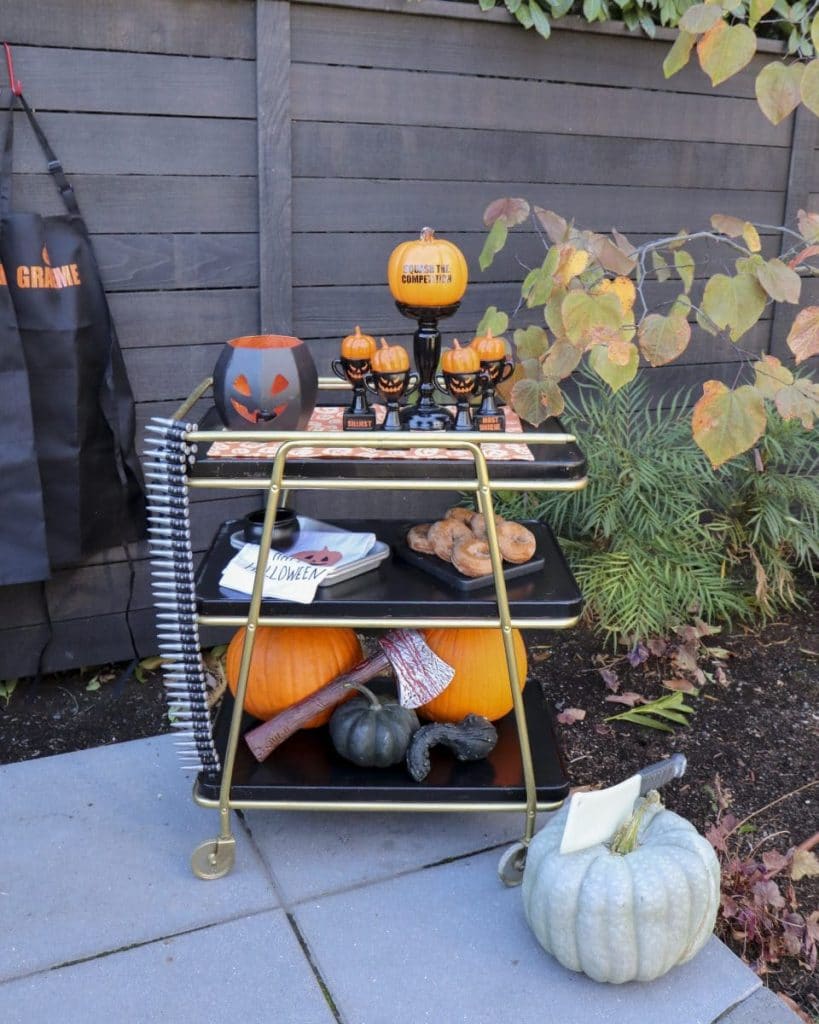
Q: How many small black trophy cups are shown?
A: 4